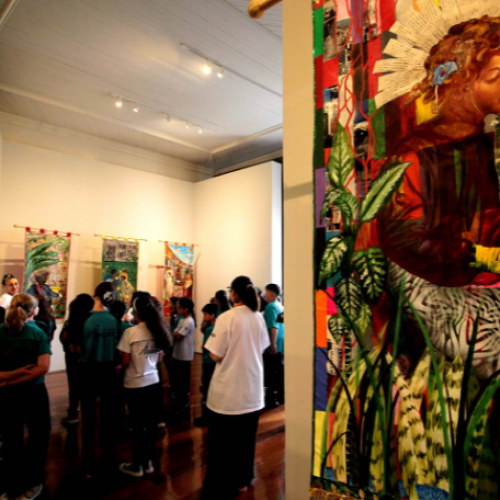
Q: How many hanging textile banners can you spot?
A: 4